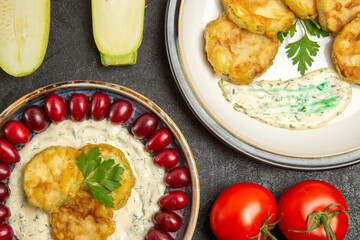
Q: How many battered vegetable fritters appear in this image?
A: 8